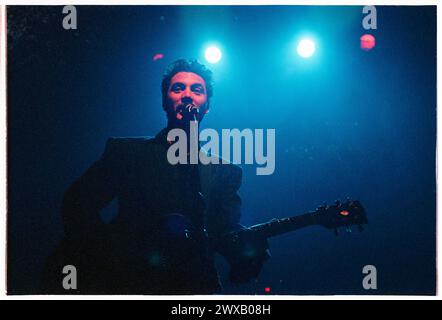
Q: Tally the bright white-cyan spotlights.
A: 2